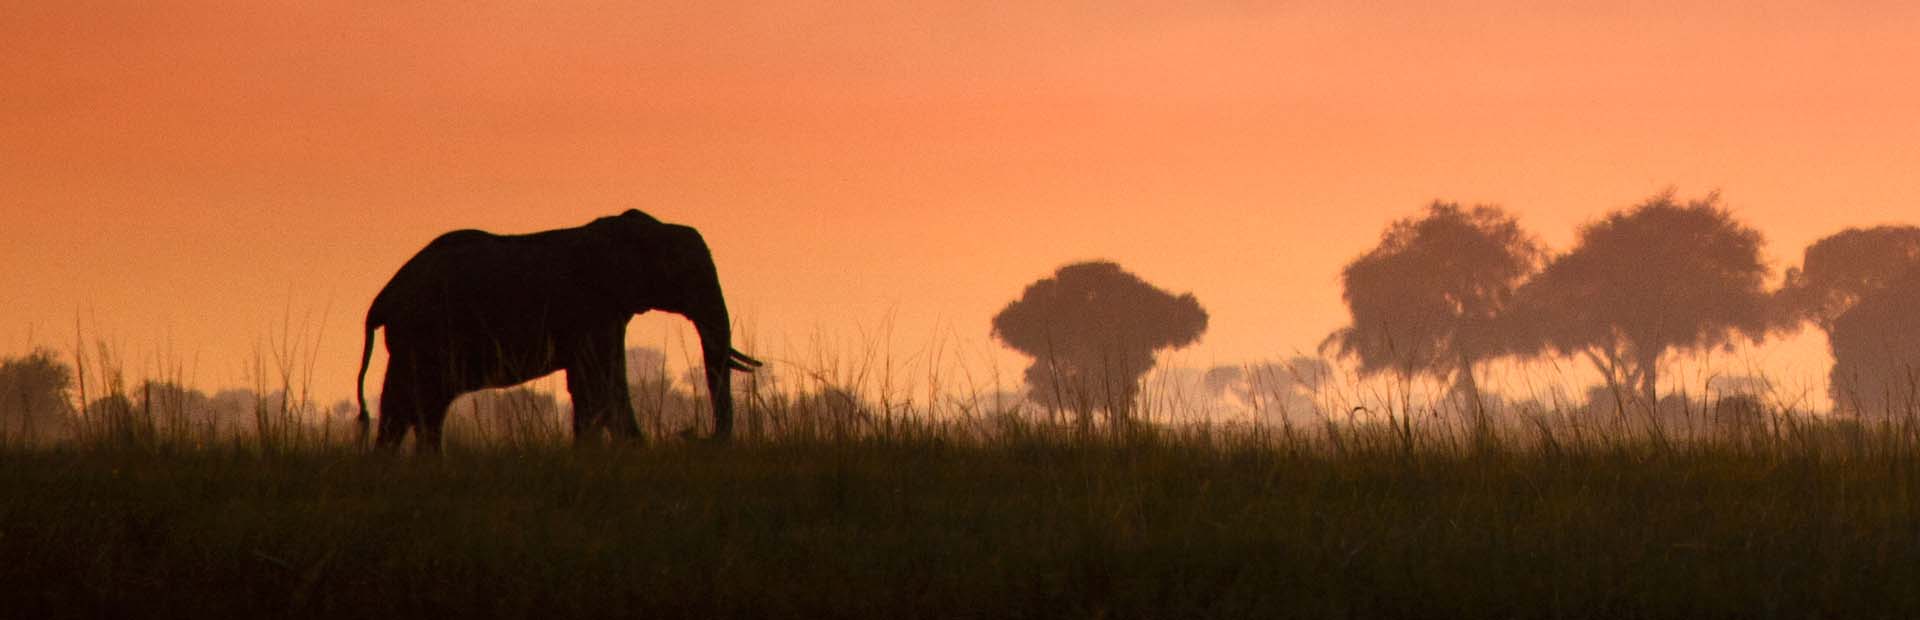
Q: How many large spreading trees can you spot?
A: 4